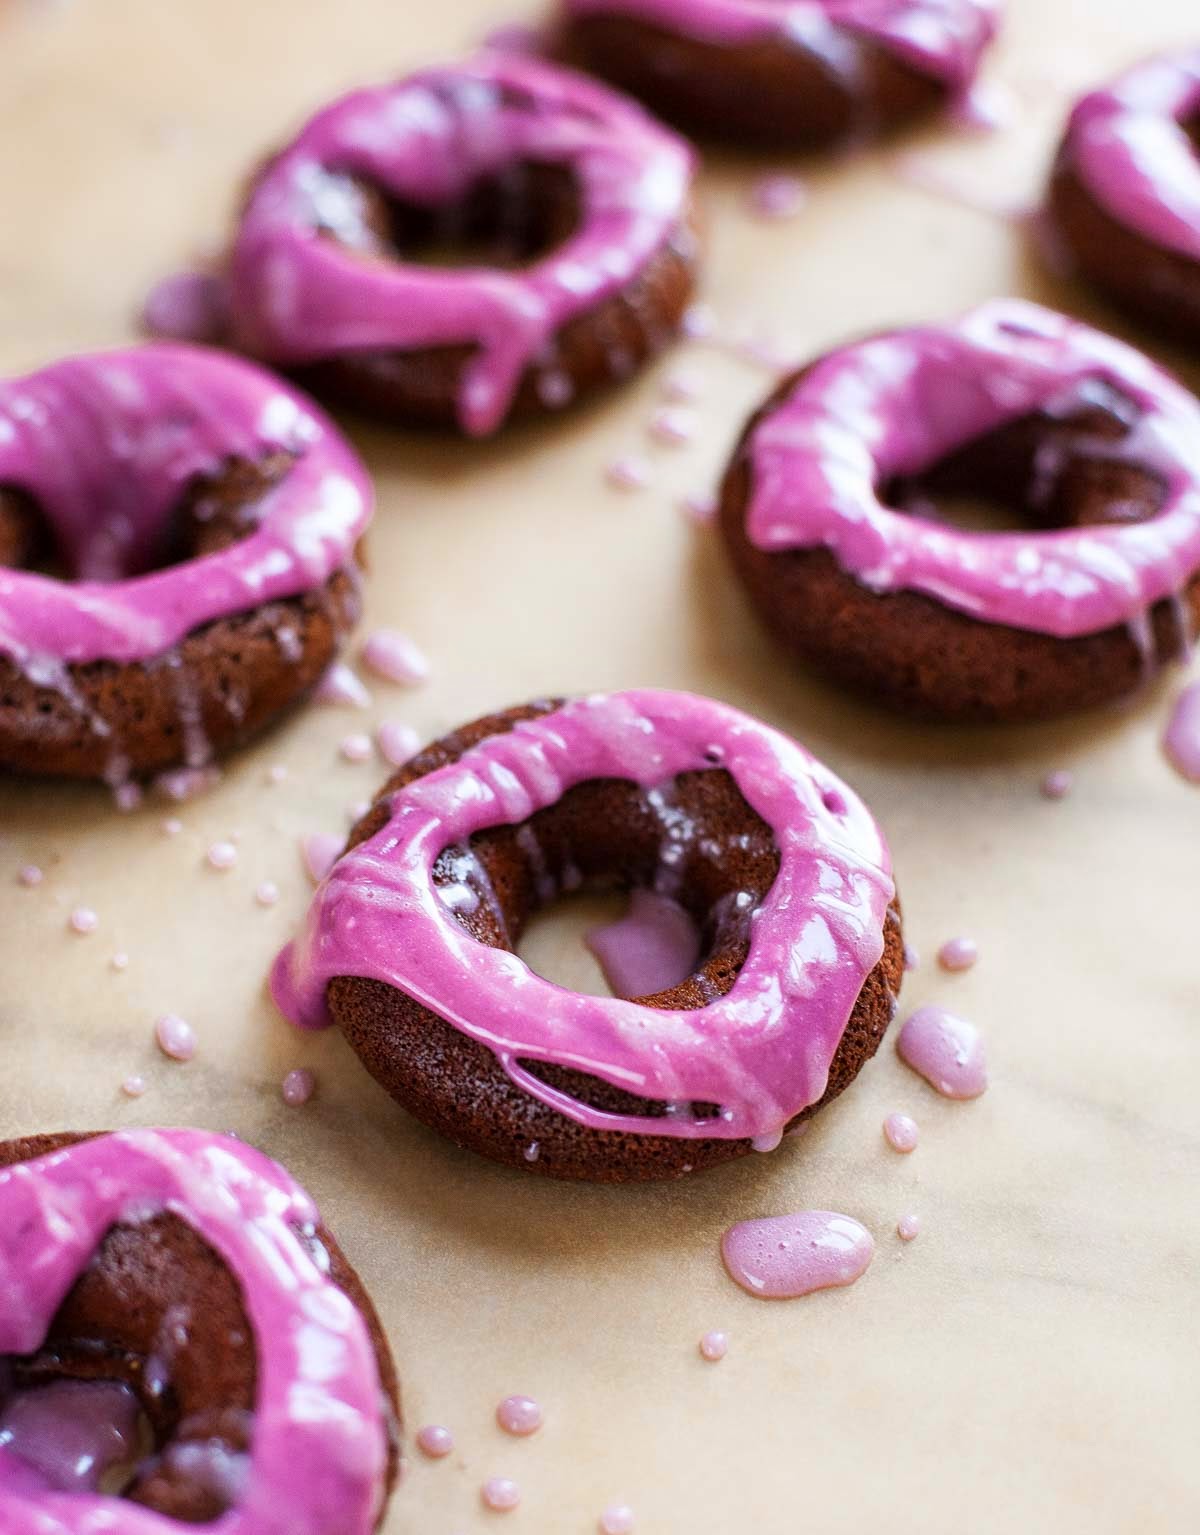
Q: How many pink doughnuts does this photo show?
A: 7